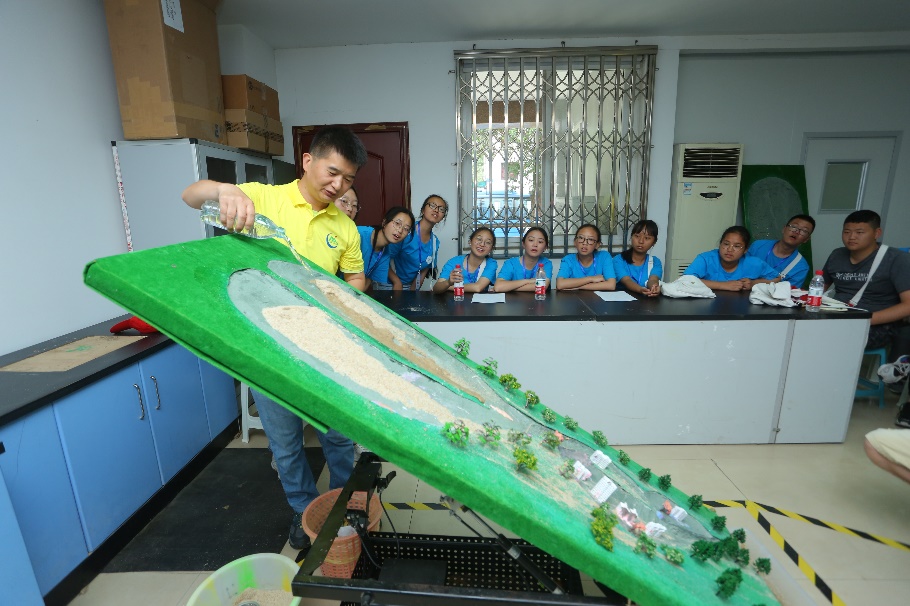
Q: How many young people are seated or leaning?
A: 10